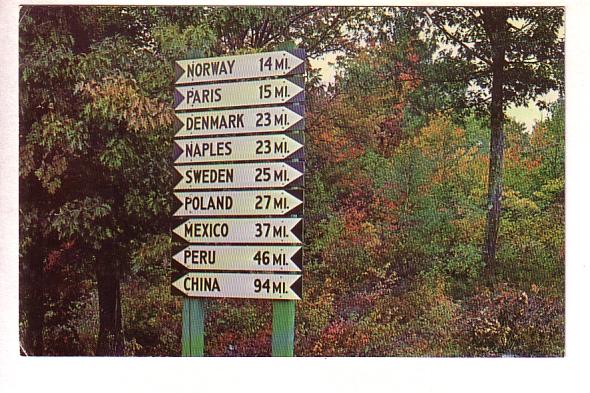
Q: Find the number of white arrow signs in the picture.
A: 9